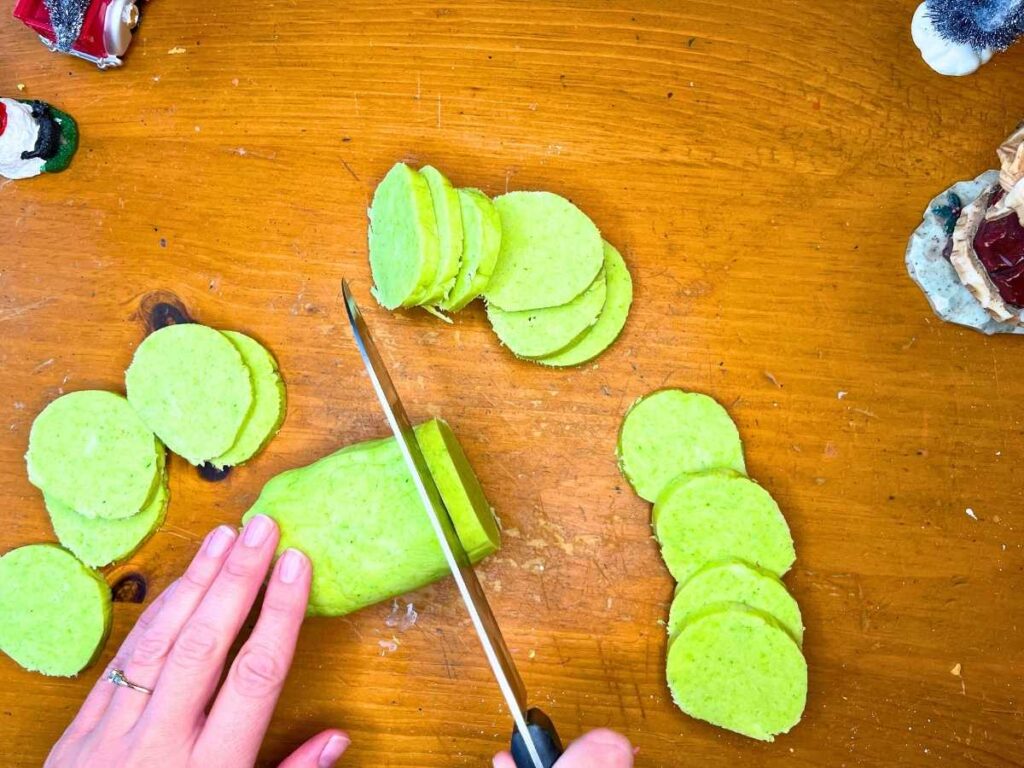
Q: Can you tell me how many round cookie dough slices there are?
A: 15